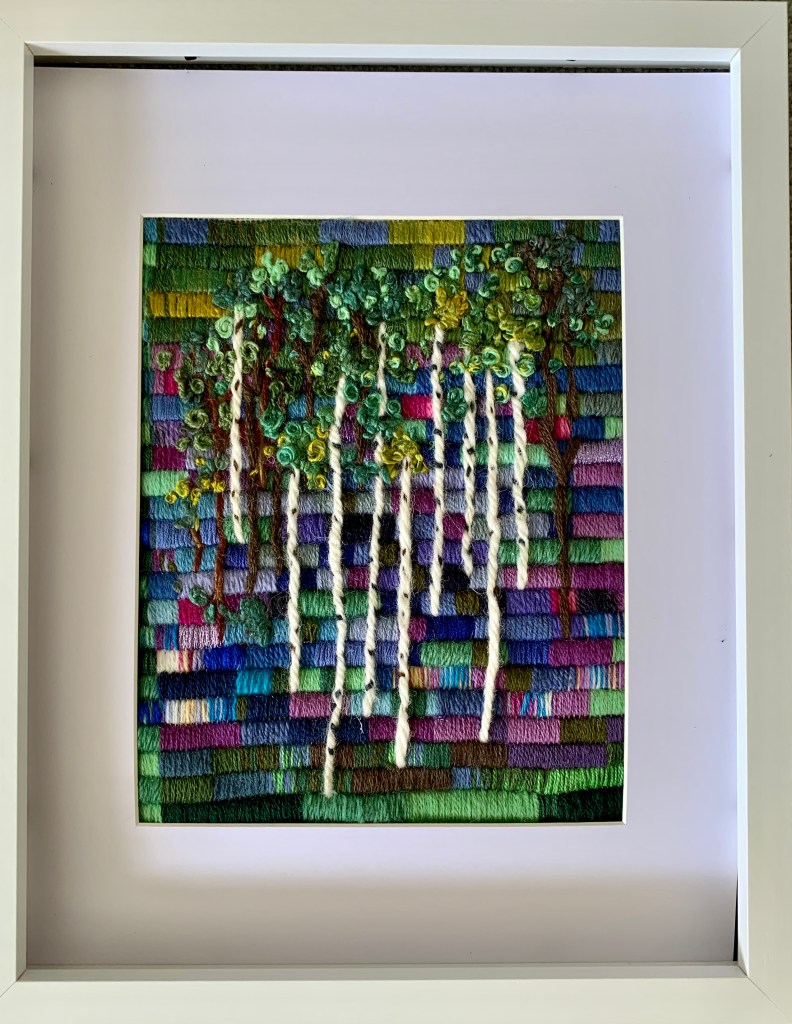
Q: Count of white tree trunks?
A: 9